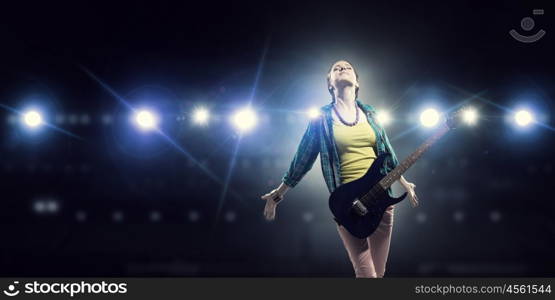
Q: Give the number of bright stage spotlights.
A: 9